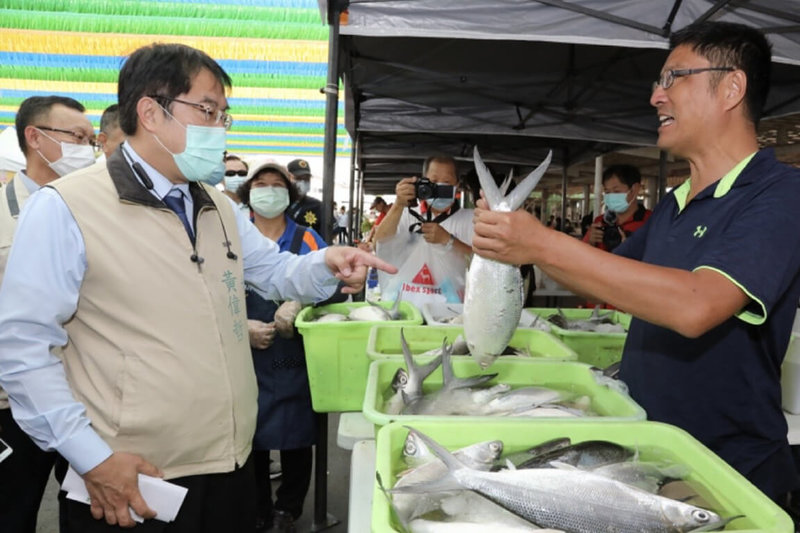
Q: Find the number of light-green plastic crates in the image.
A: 5